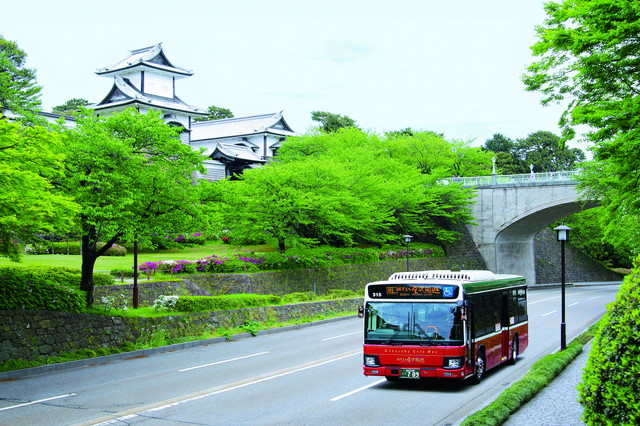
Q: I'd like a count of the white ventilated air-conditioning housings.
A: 1